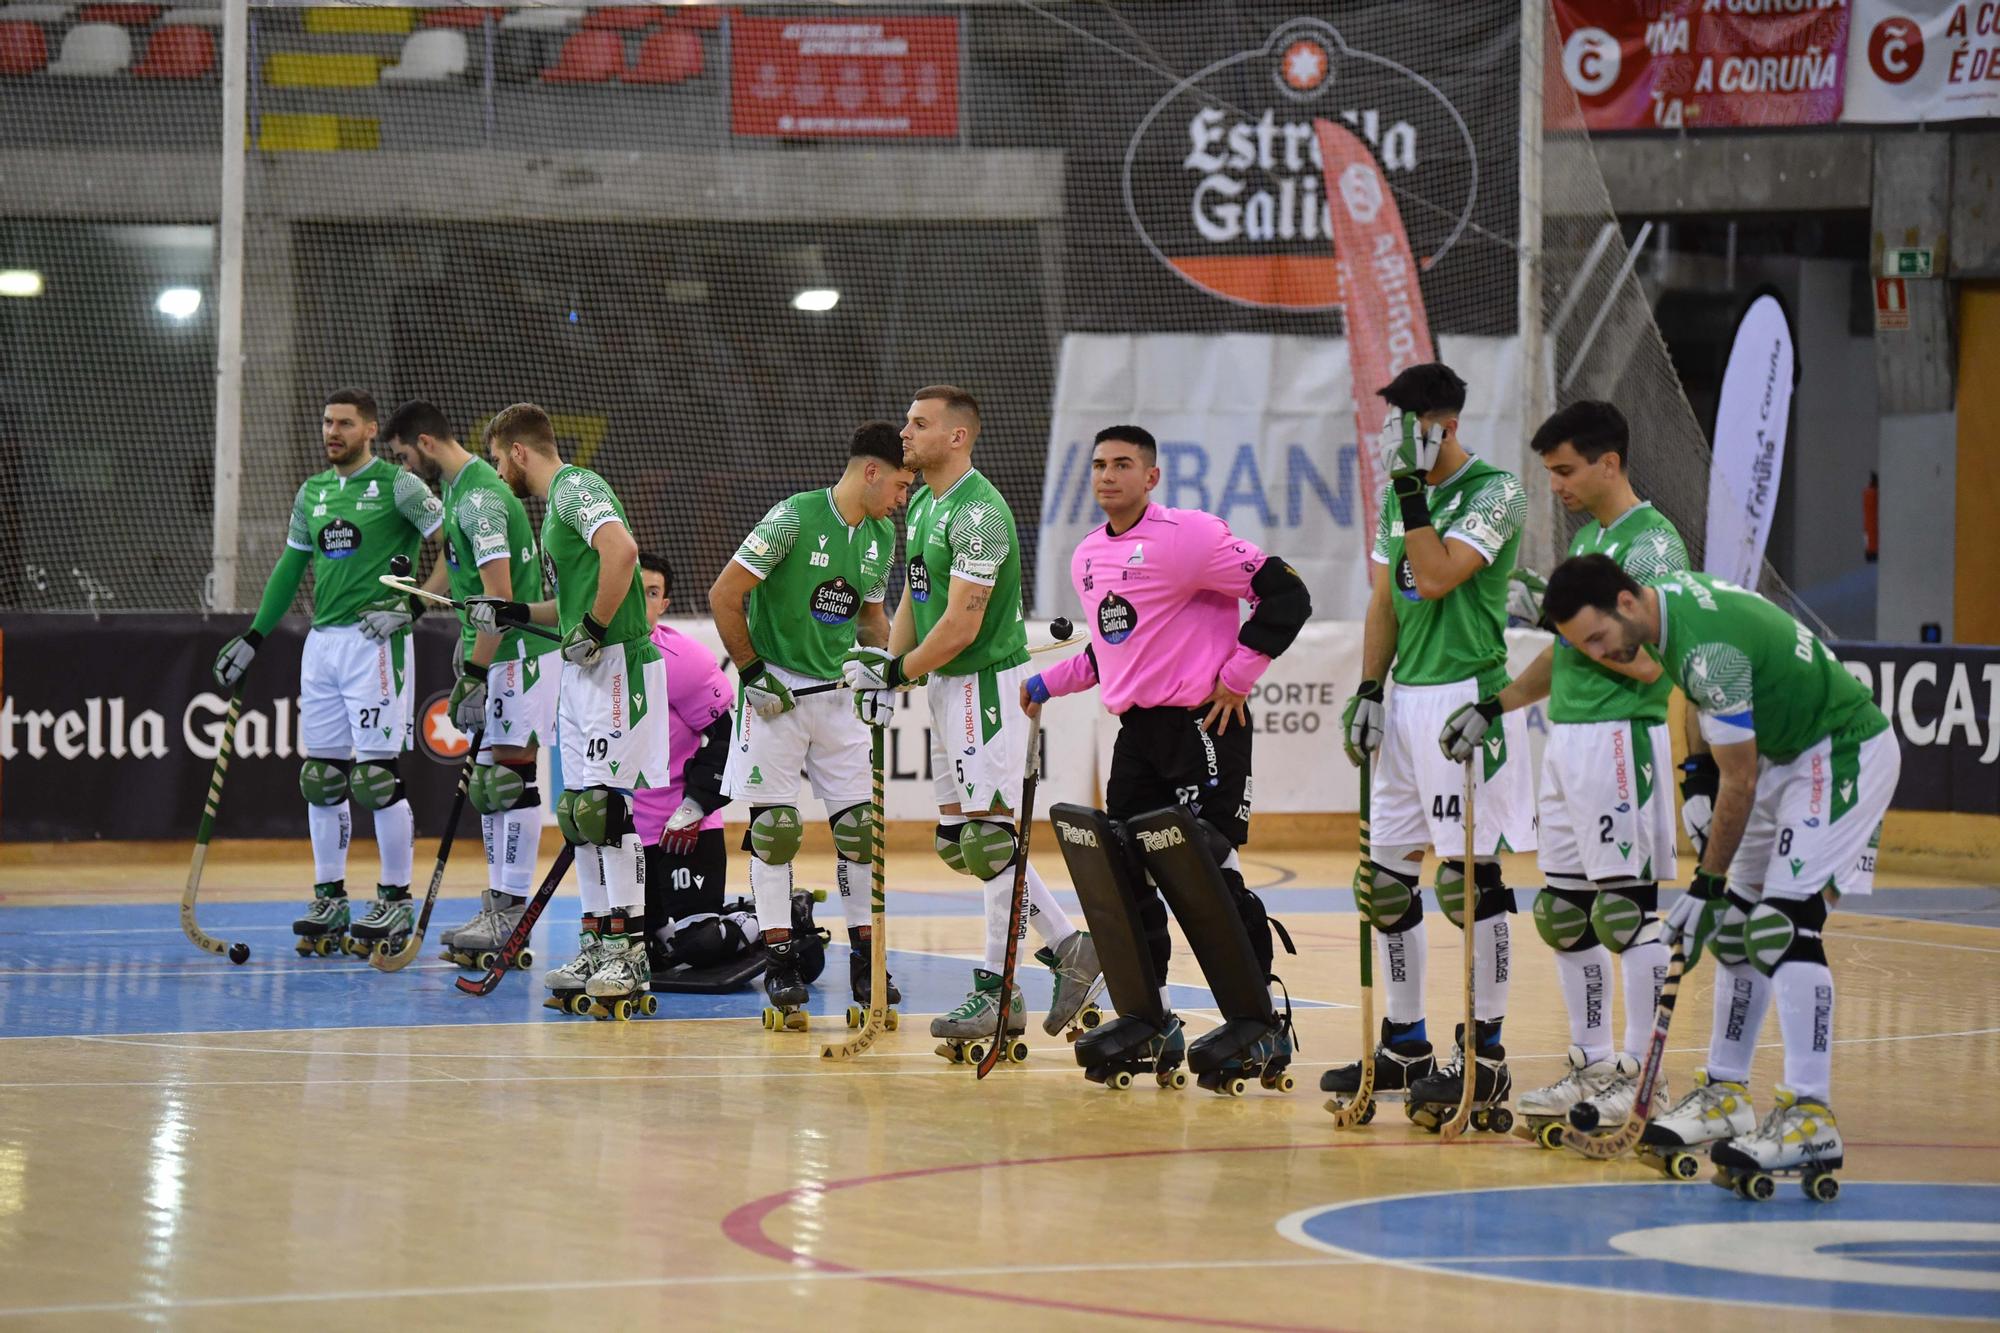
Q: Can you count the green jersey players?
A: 8